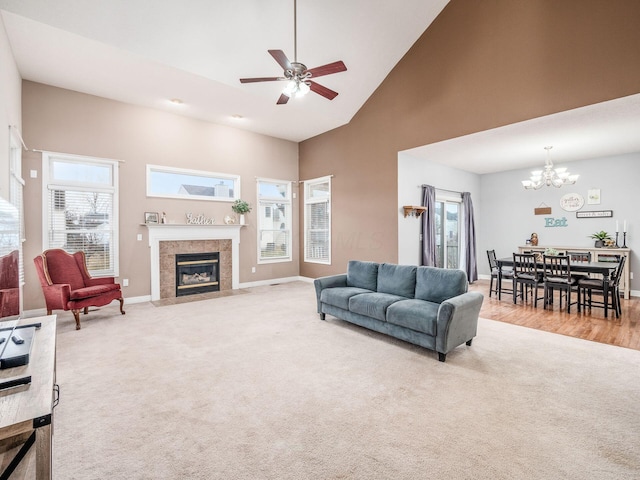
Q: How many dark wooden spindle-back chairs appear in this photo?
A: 6